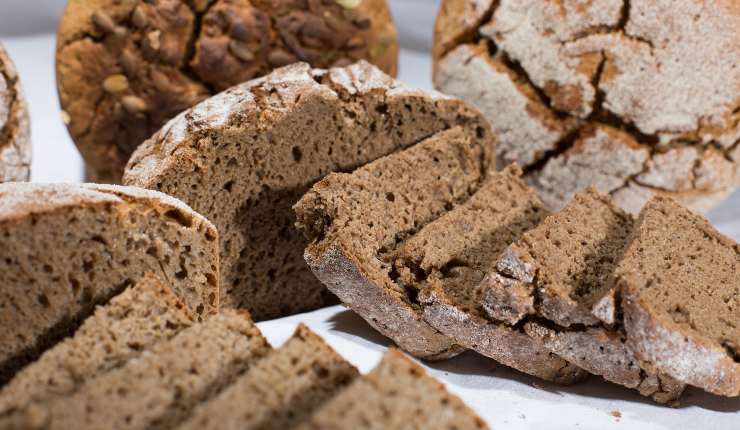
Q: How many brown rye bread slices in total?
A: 8